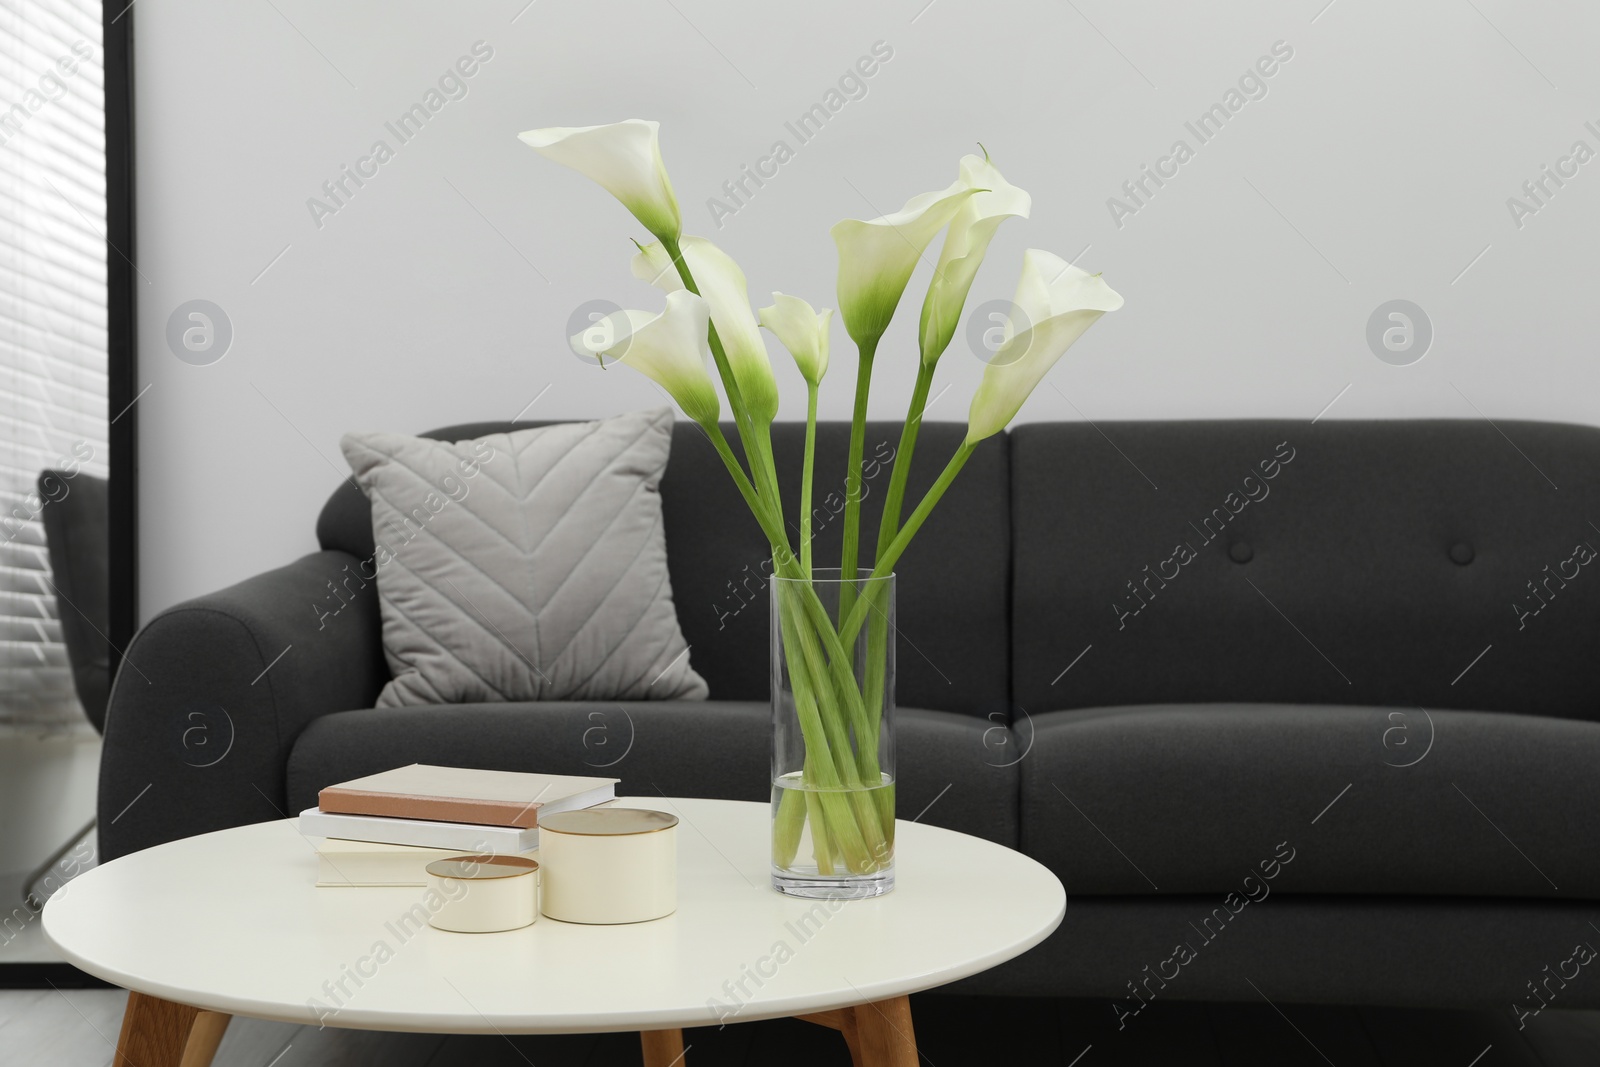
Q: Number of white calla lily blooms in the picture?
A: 7